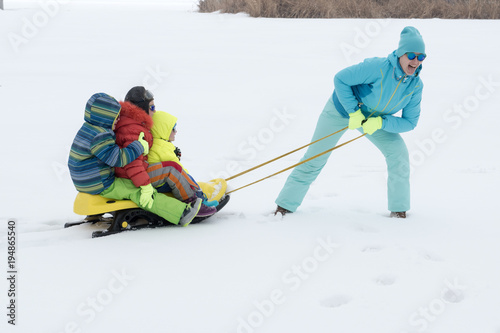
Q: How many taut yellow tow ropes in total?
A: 2